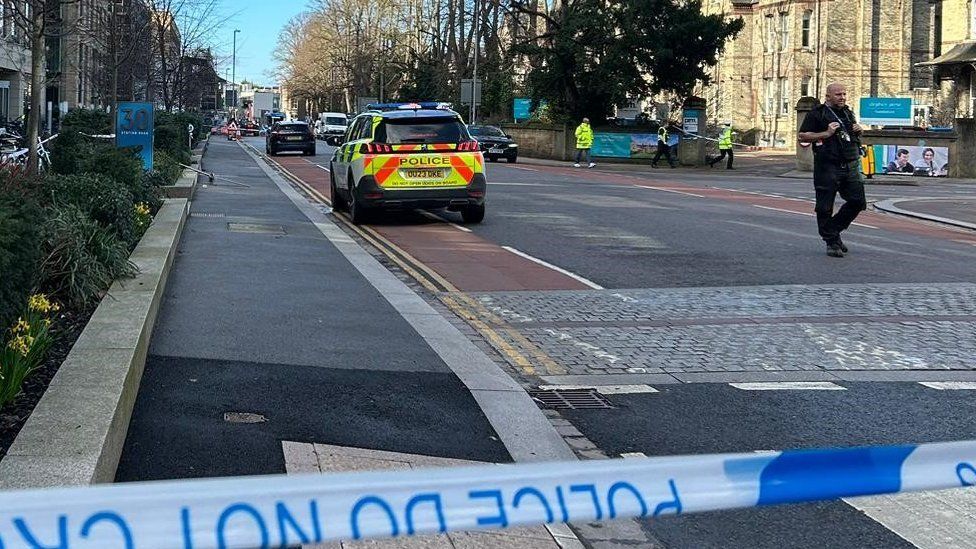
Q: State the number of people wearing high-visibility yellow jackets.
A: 3